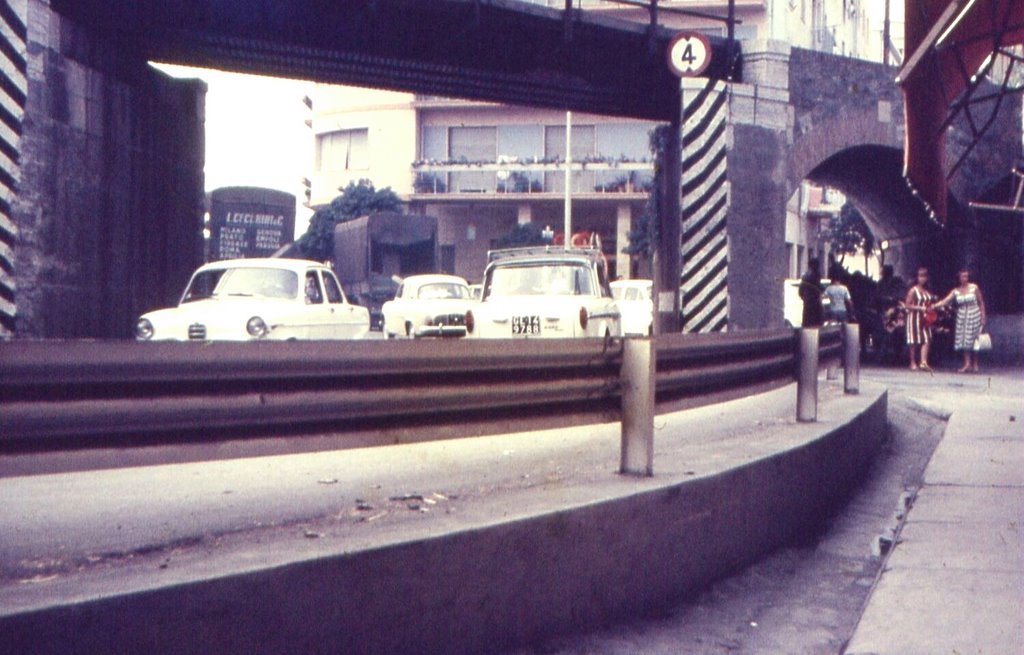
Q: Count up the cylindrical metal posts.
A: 3